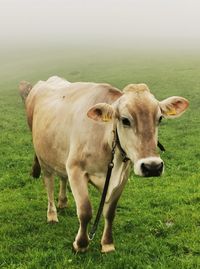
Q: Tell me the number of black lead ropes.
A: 1